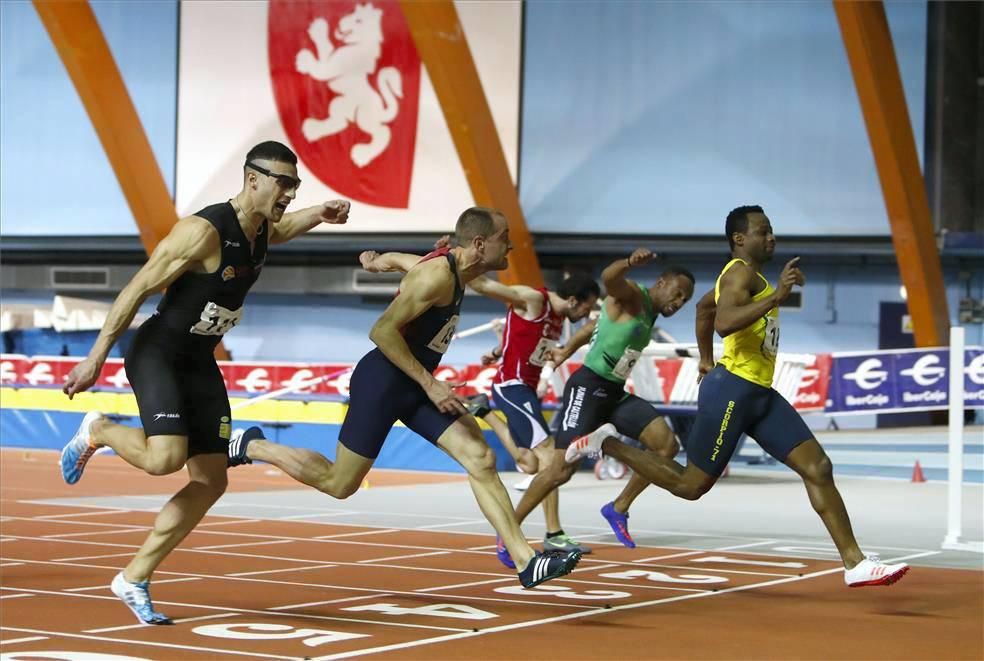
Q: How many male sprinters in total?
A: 5